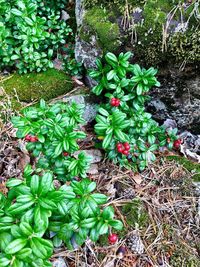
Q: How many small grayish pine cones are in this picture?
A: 2